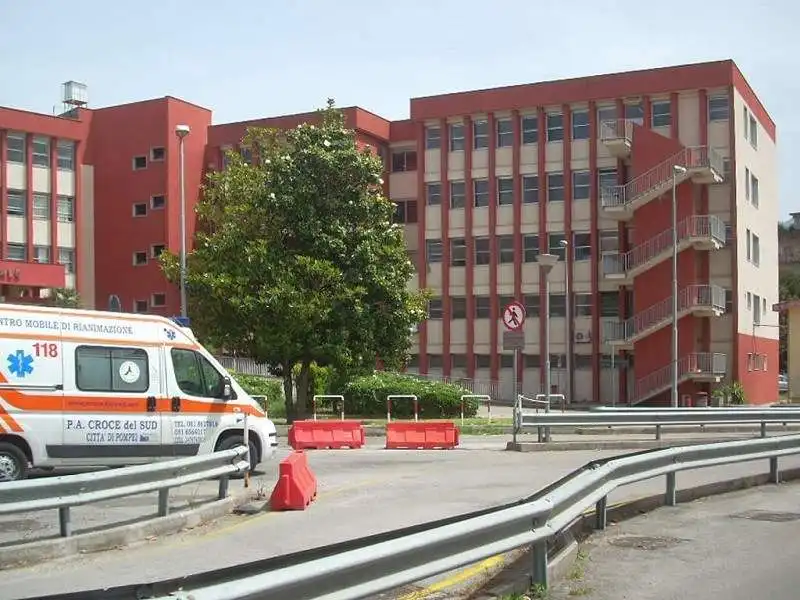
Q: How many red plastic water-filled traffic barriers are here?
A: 3